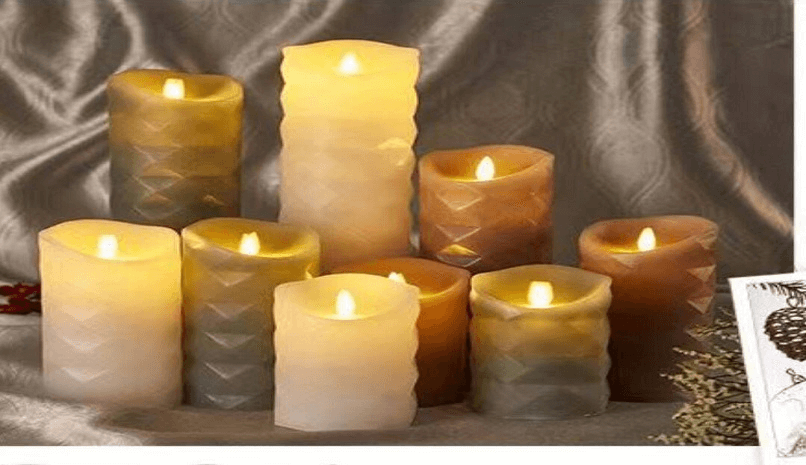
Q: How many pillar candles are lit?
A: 9